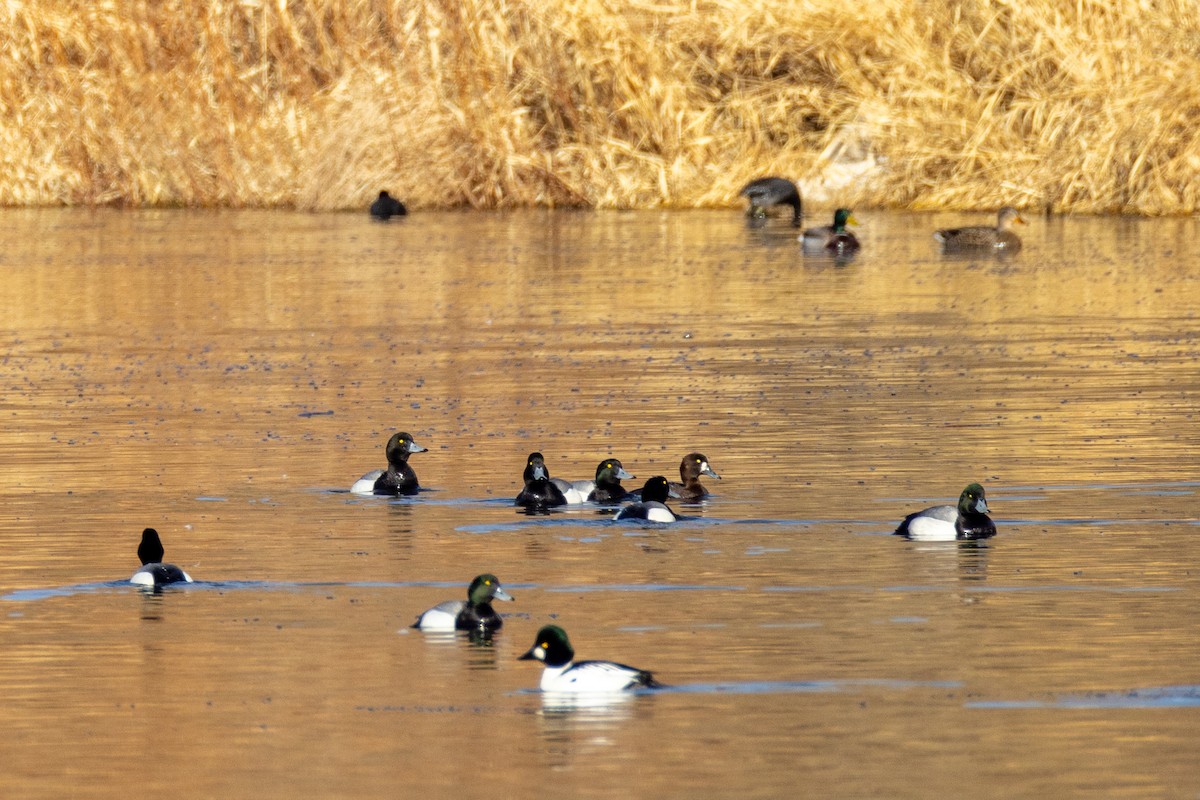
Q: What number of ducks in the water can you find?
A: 13